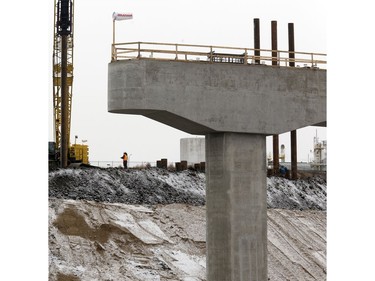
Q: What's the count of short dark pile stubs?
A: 6